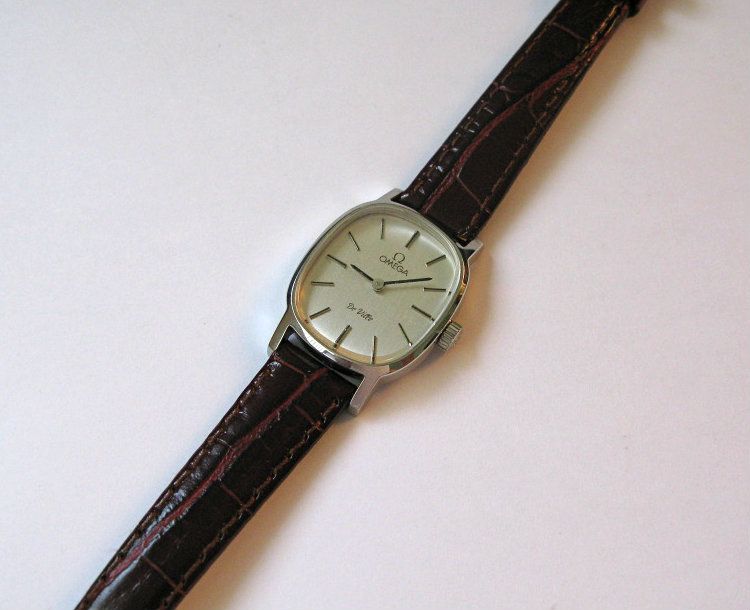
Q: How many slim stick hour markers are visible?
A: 12